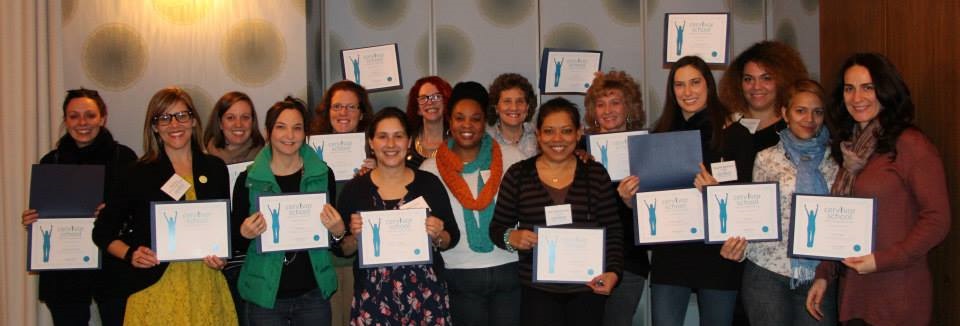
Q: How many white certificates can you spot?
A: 14